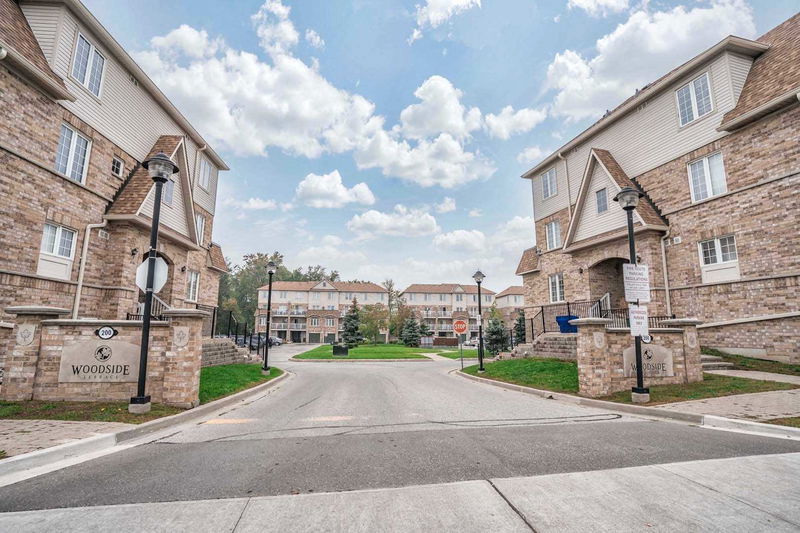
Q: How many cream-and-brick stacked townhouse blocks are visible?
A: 5